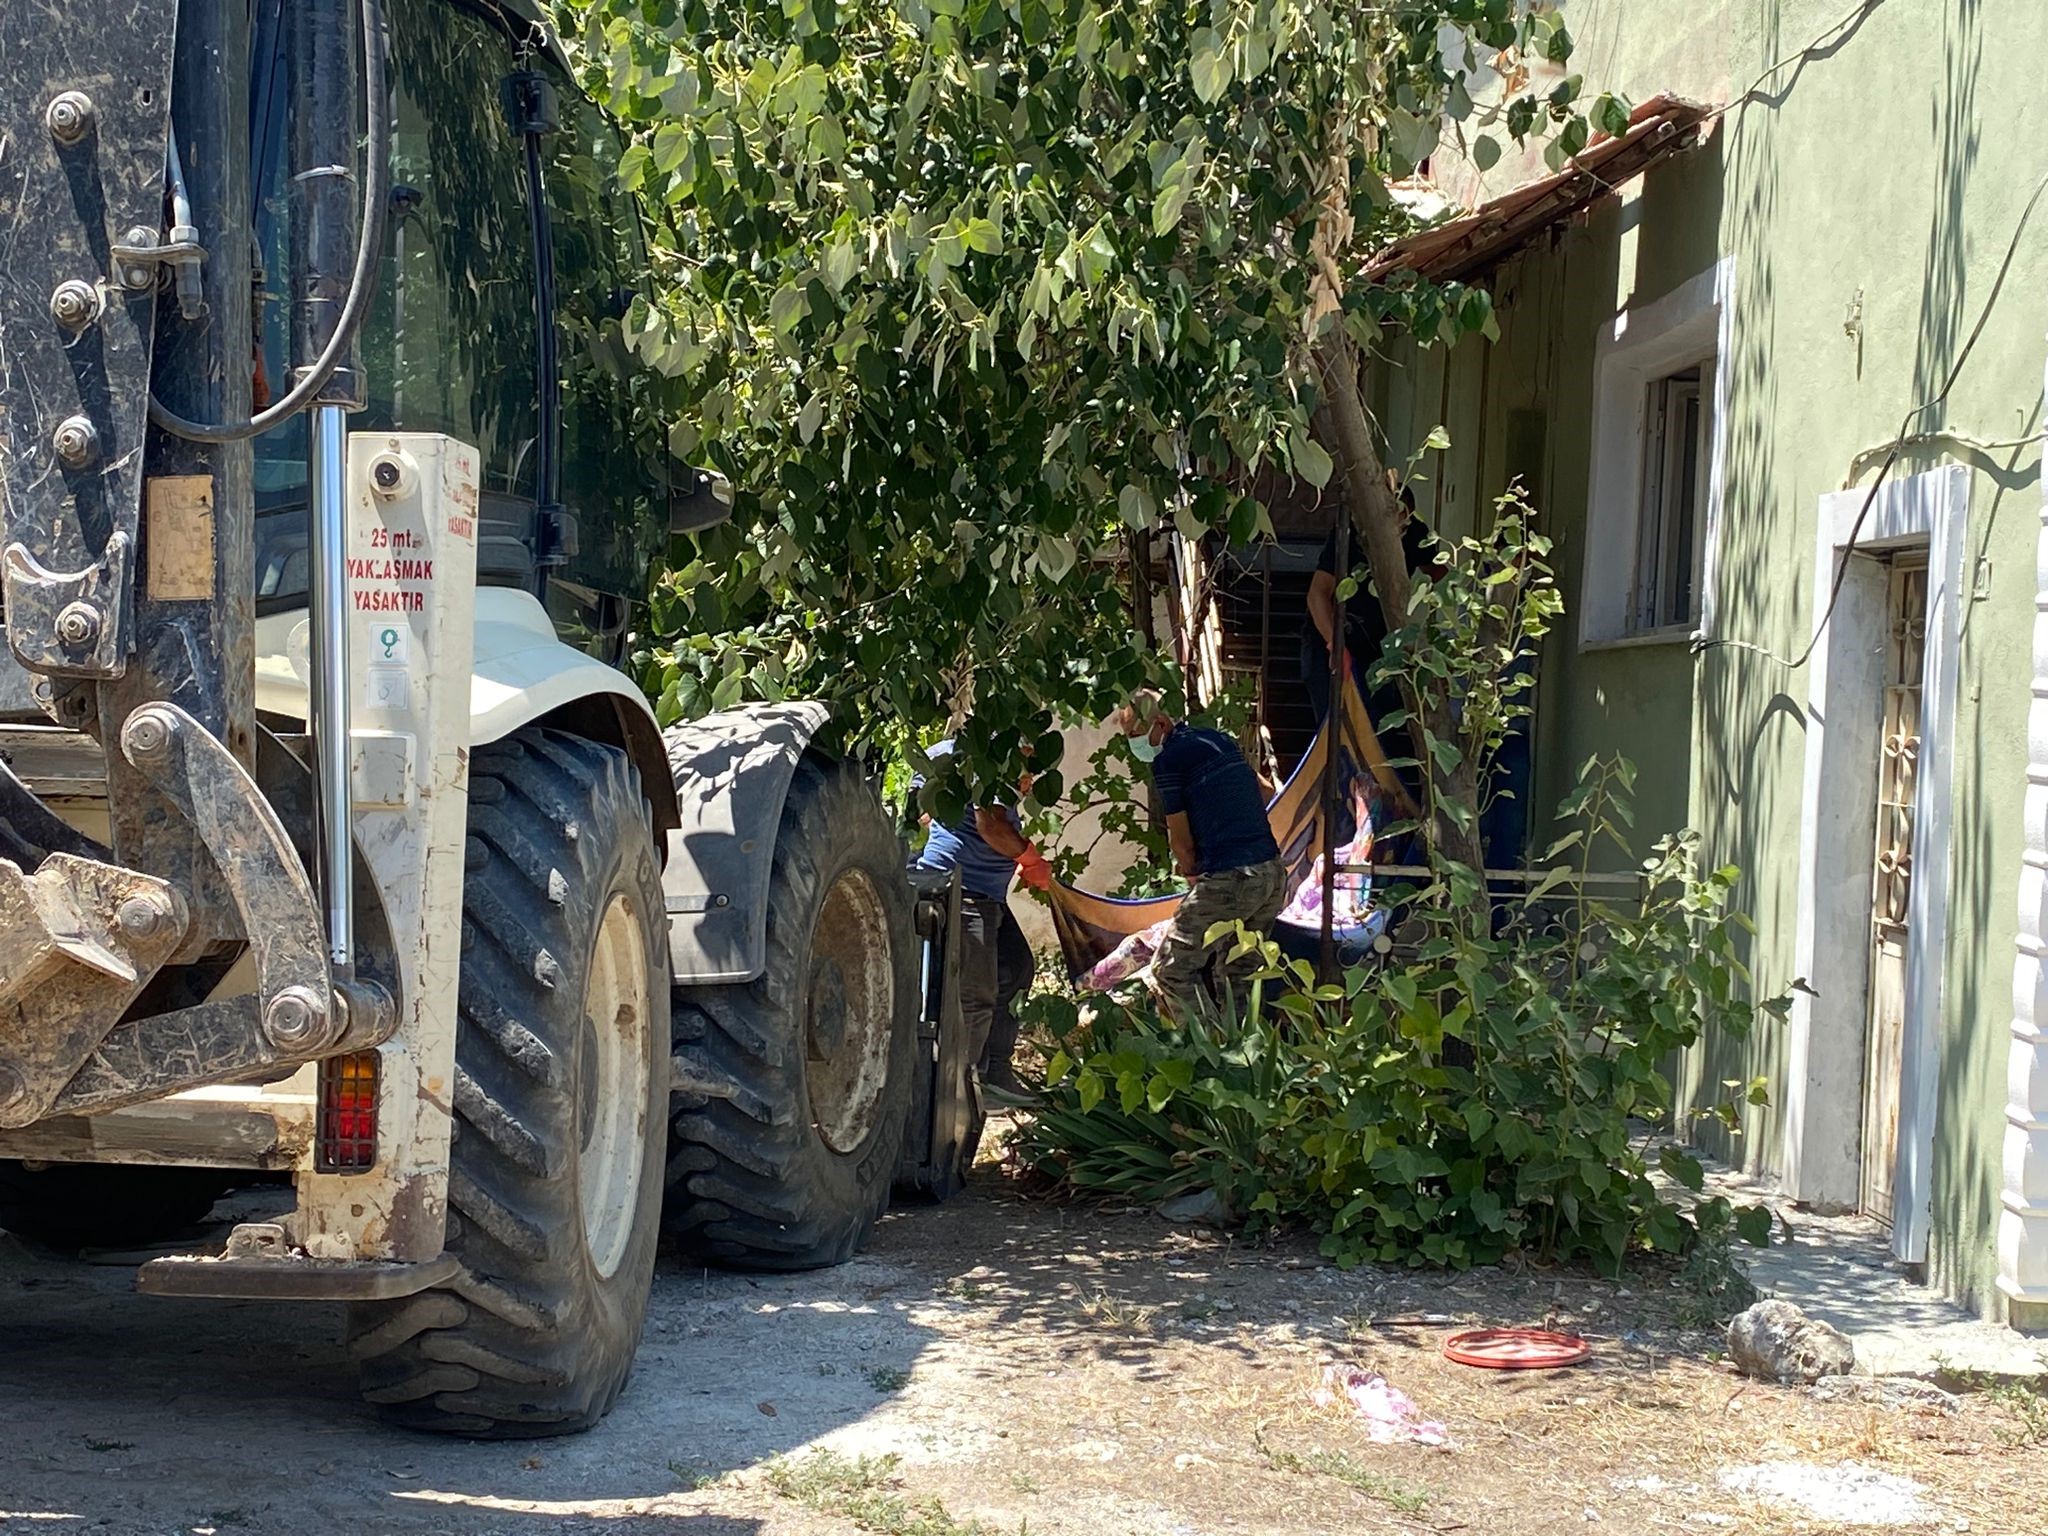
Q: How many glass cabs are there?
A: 1